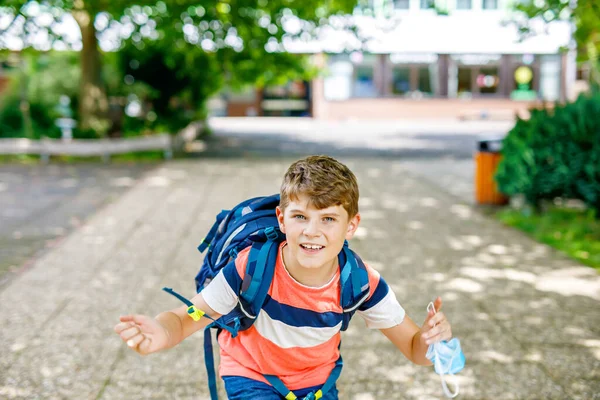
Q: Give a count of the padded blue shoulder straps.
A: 2